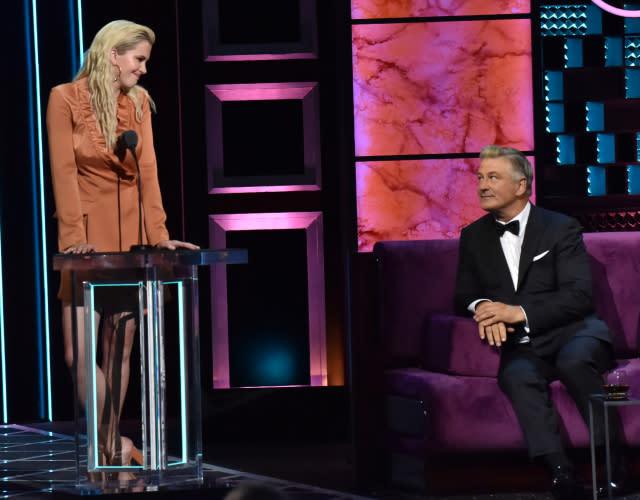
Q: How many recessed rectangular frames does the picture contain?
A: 3